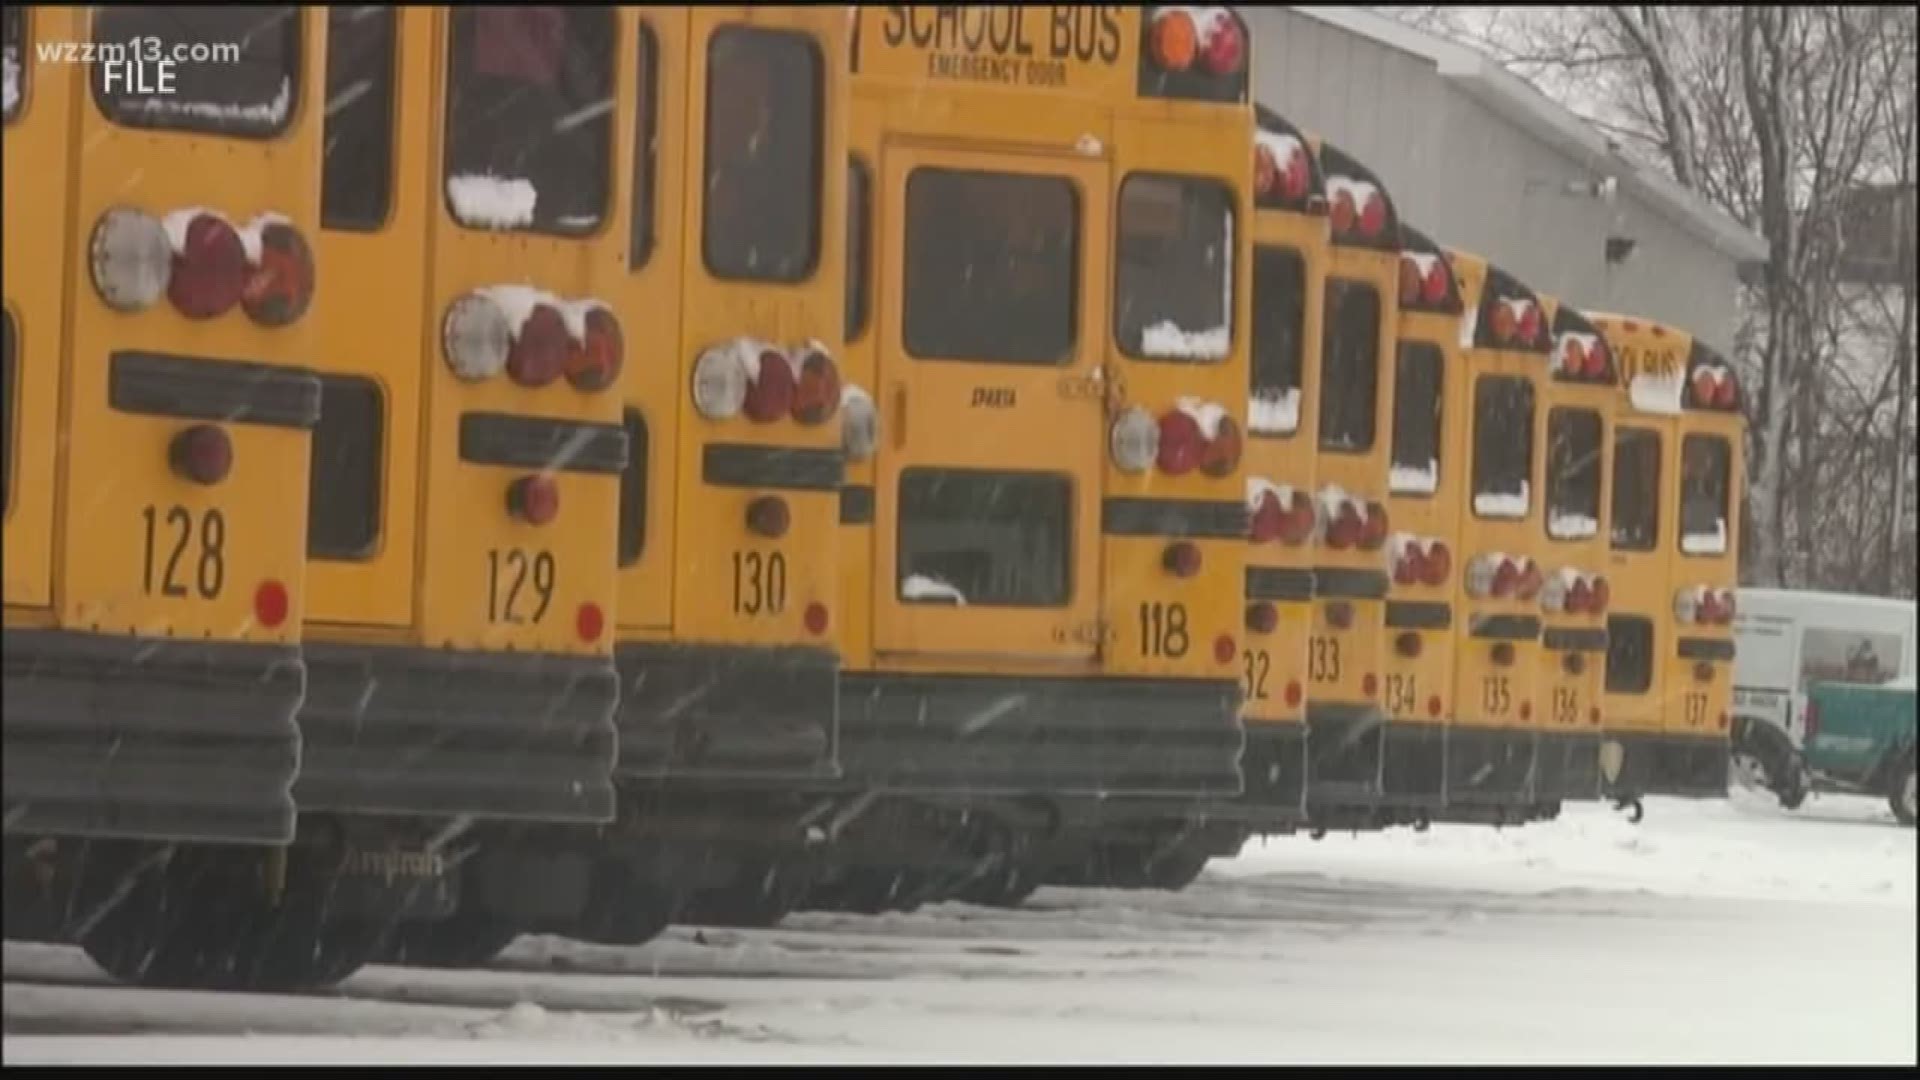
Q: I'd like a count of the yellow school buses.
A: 10